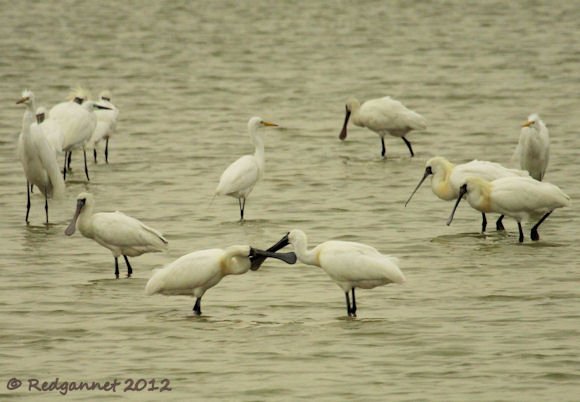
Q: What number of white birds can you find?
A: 13